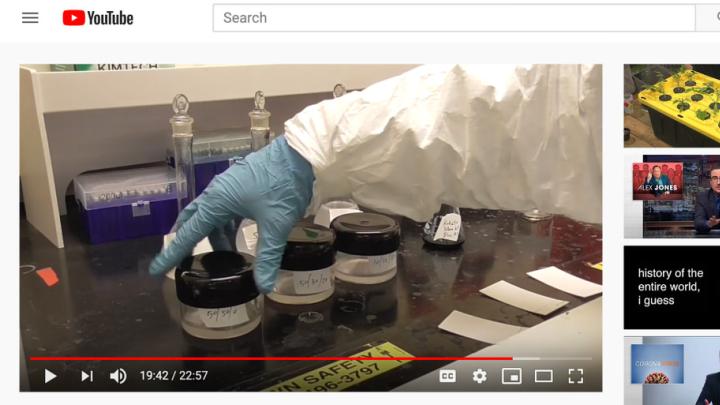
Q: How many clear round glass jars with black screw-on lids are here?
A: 3